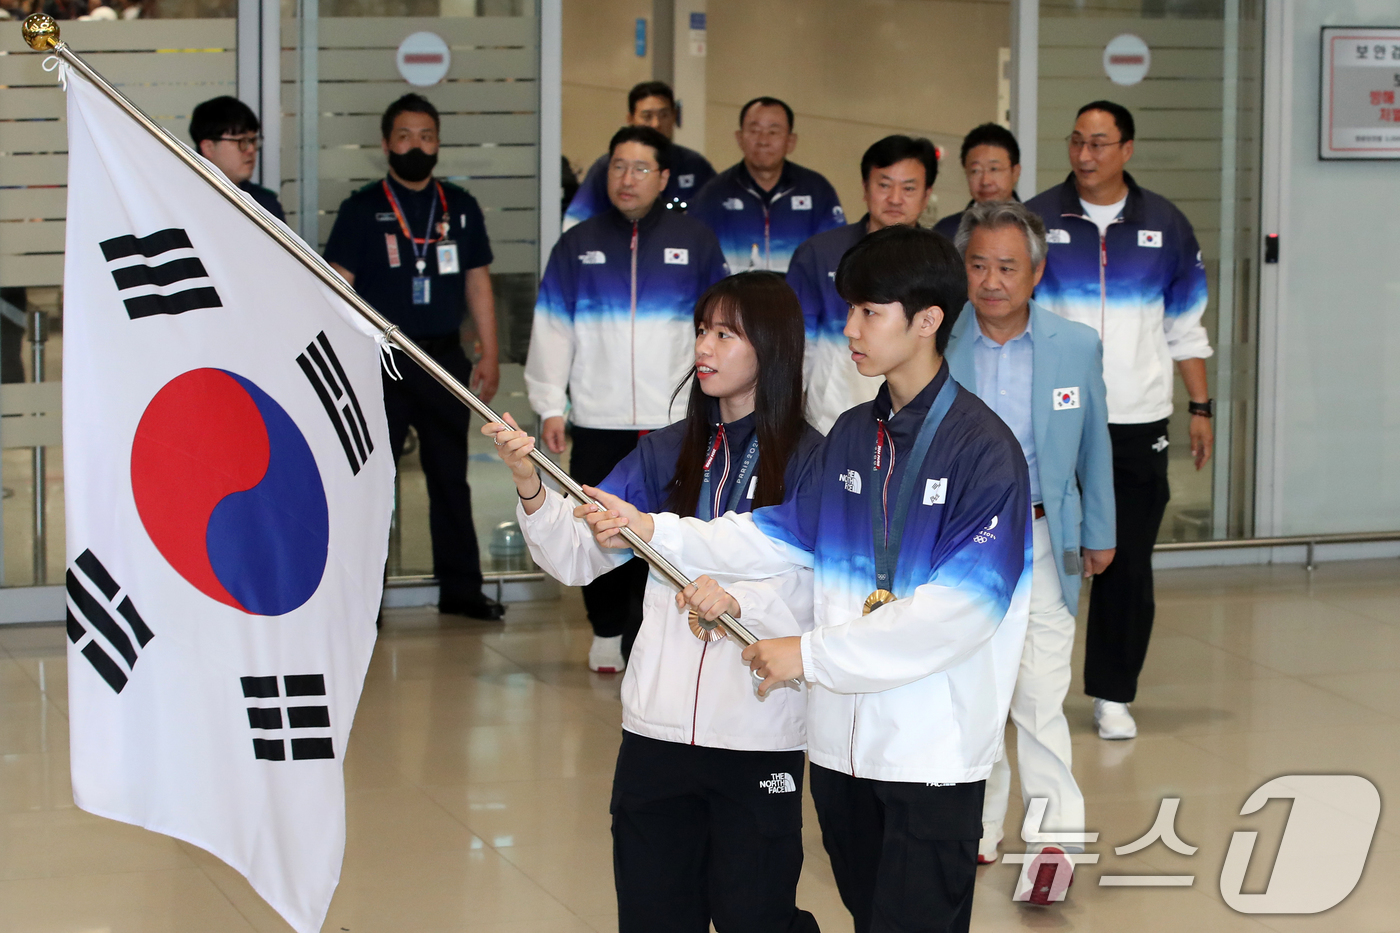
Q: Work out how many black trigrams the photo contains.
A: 4